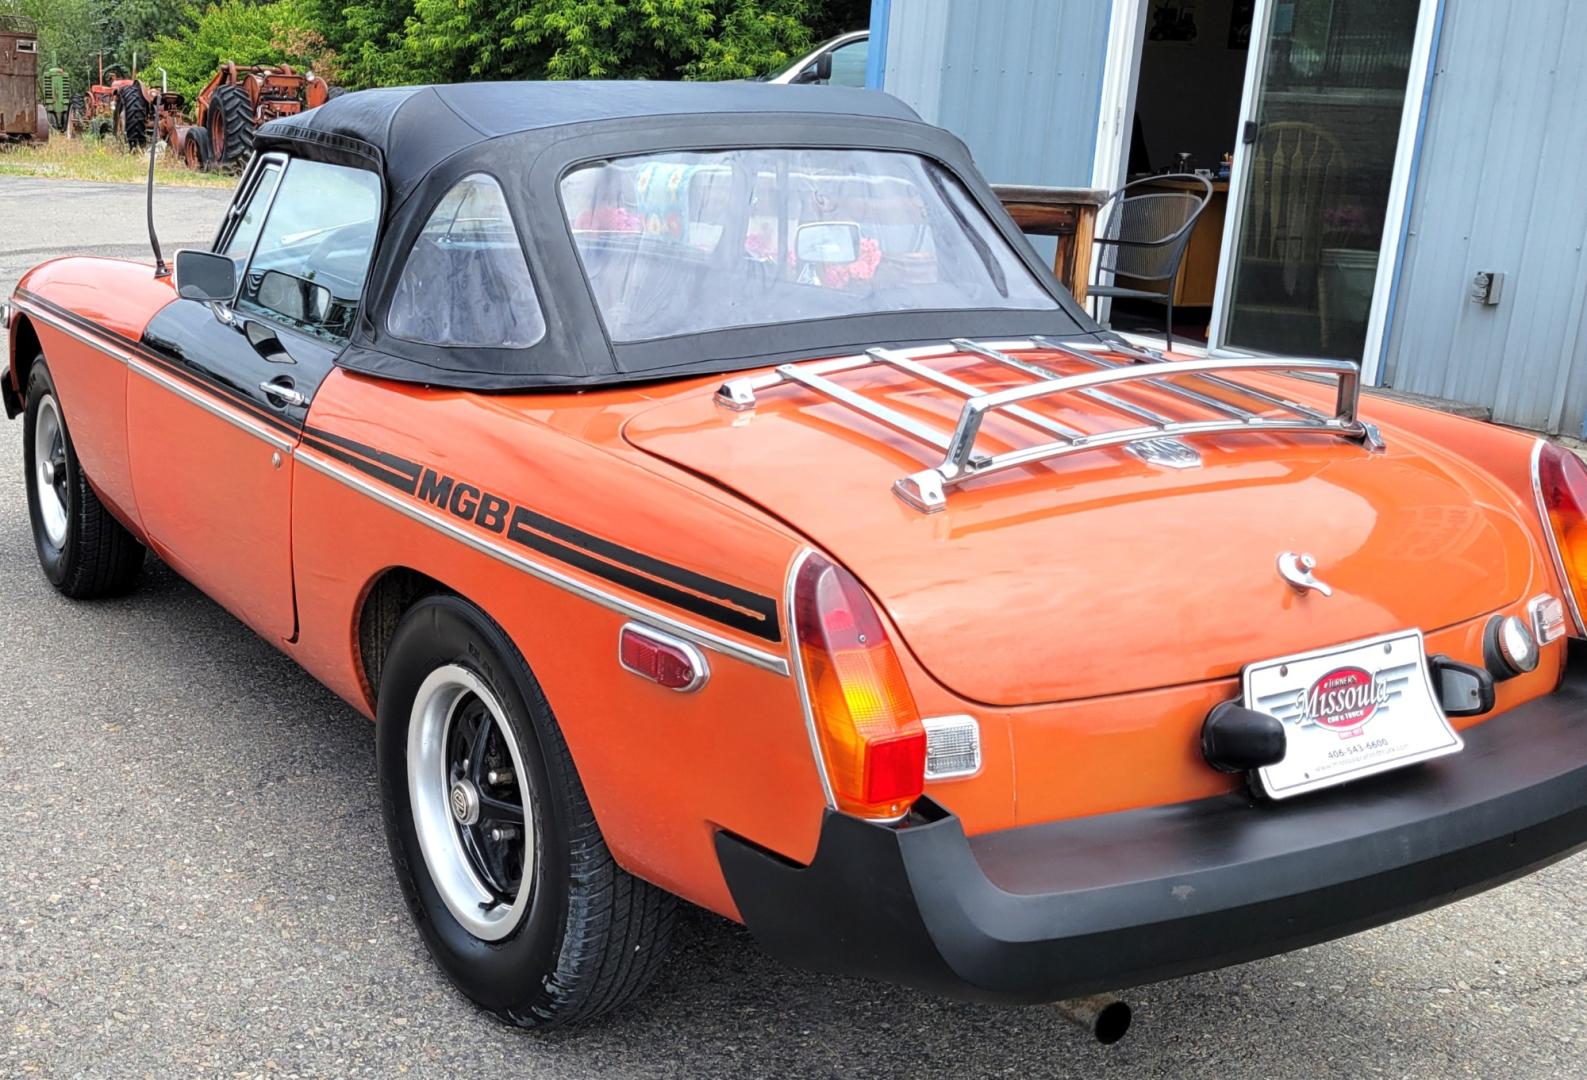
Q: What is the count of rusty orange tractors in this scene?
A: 3